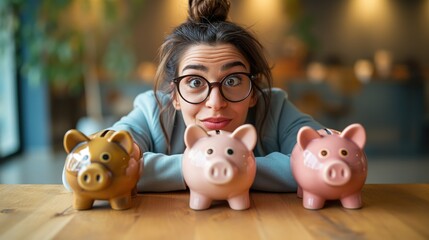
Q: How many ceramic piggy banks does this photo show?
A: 3